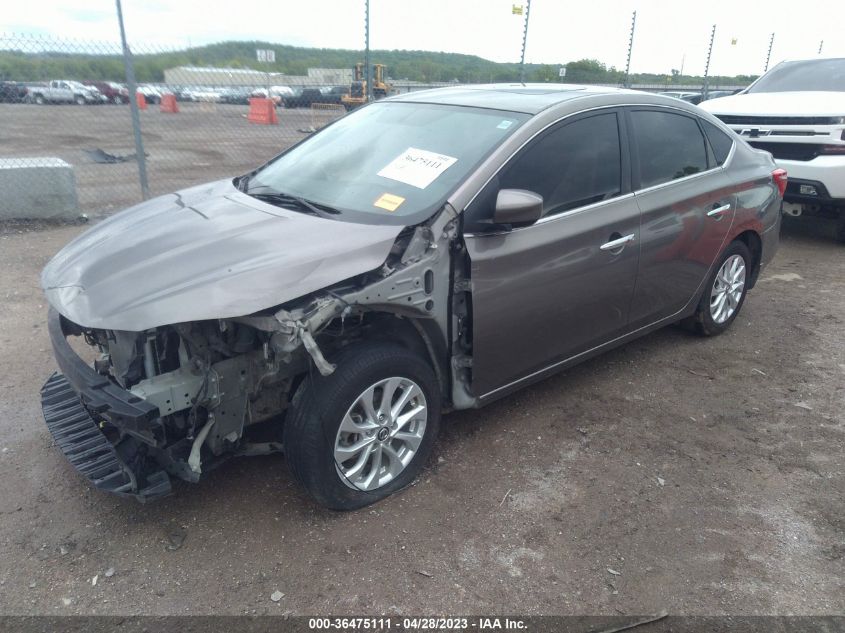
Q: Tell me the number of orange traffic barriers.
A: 3